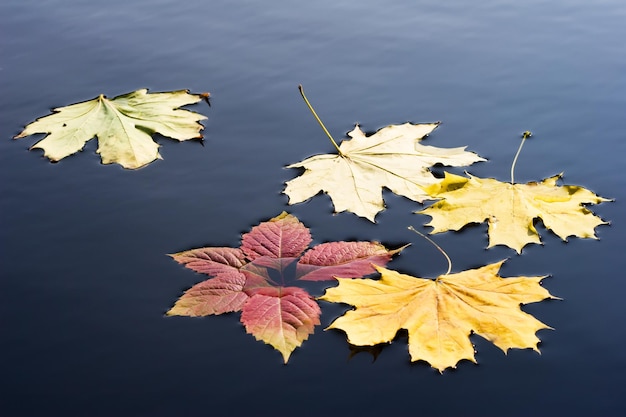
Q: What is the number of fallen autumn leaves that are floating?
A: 5